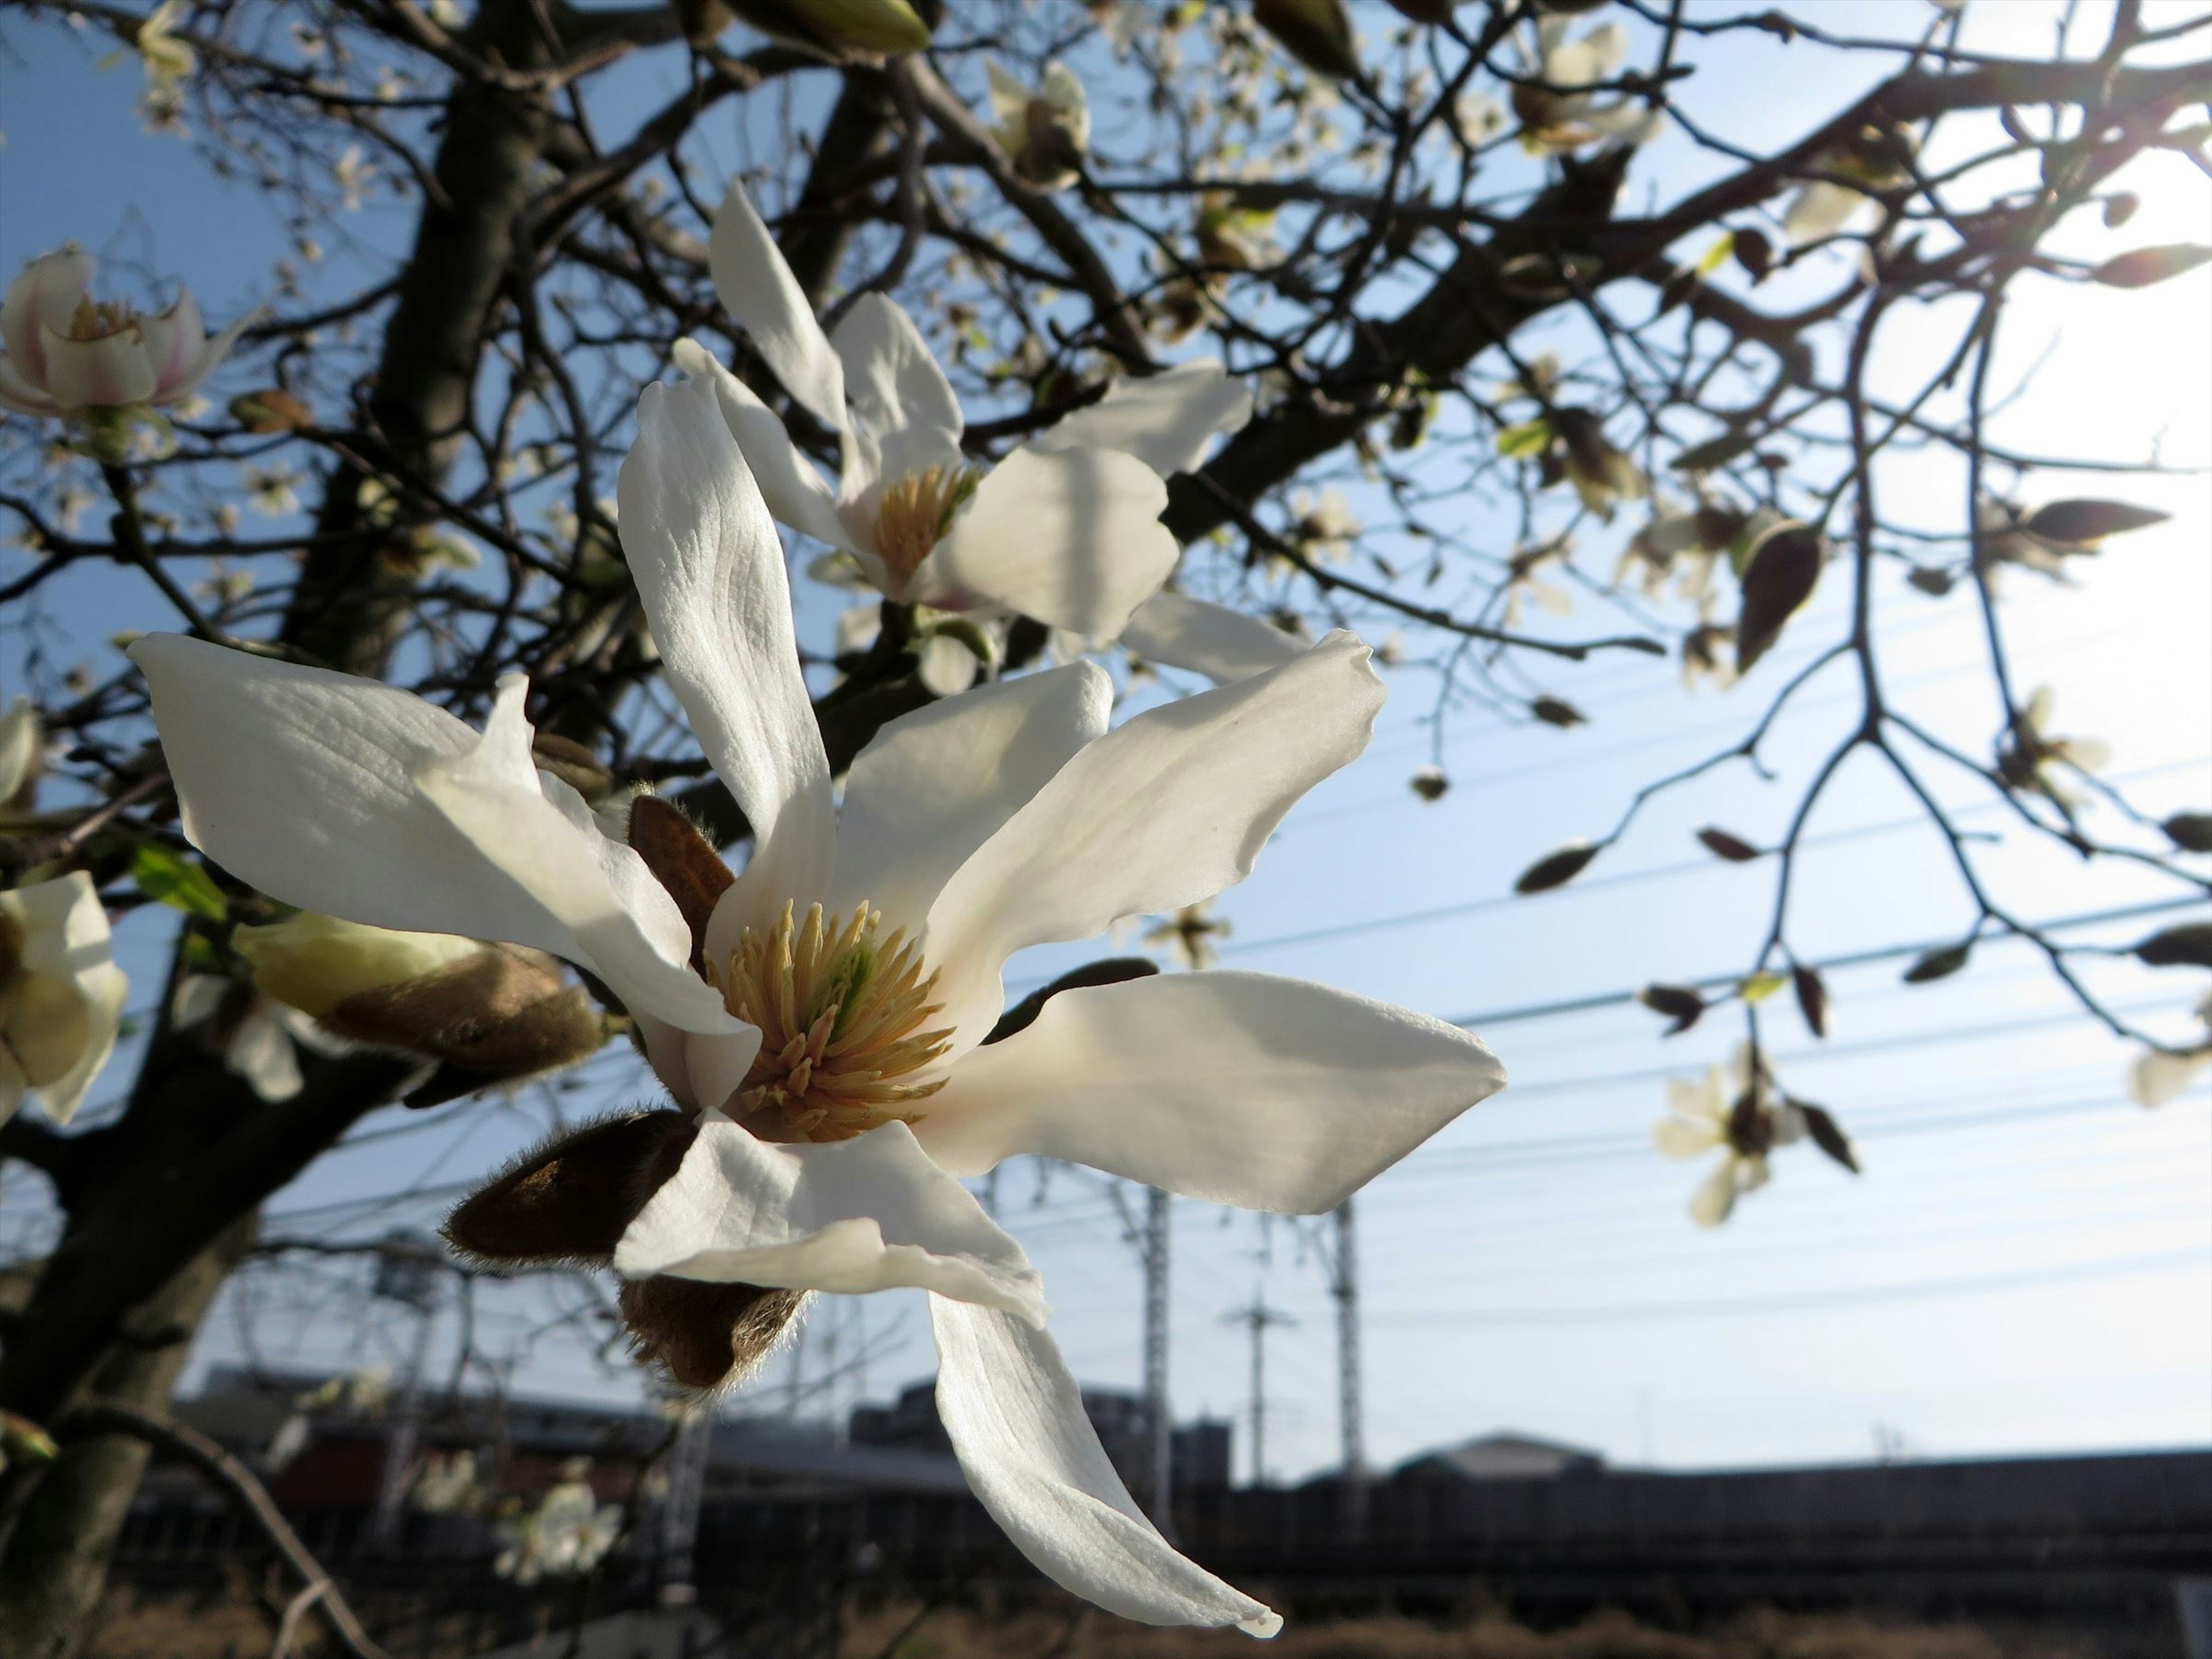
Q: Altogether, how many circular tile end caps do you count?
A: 0